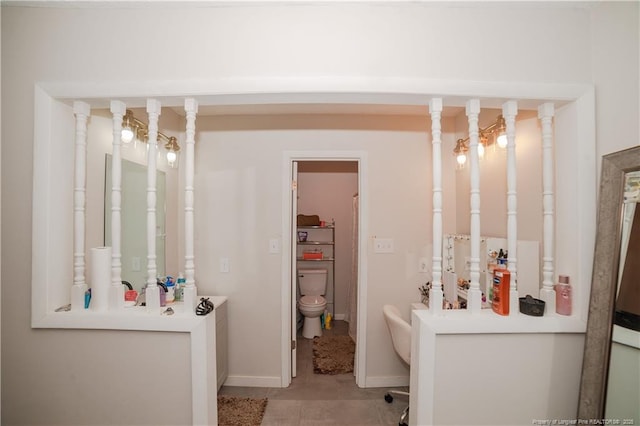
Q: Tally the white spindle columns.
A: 8